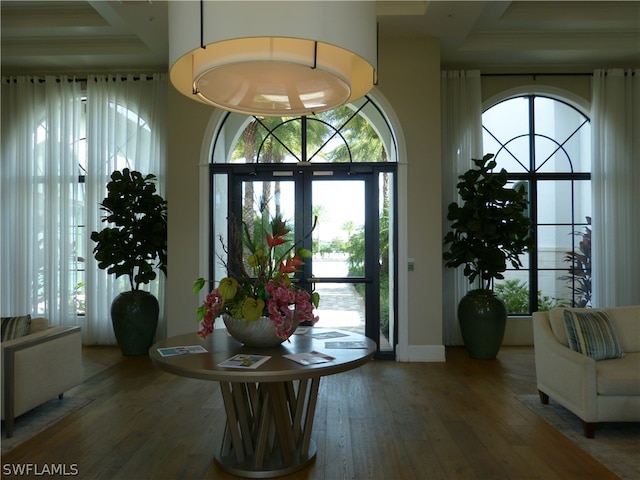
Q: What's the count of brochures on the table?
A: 6